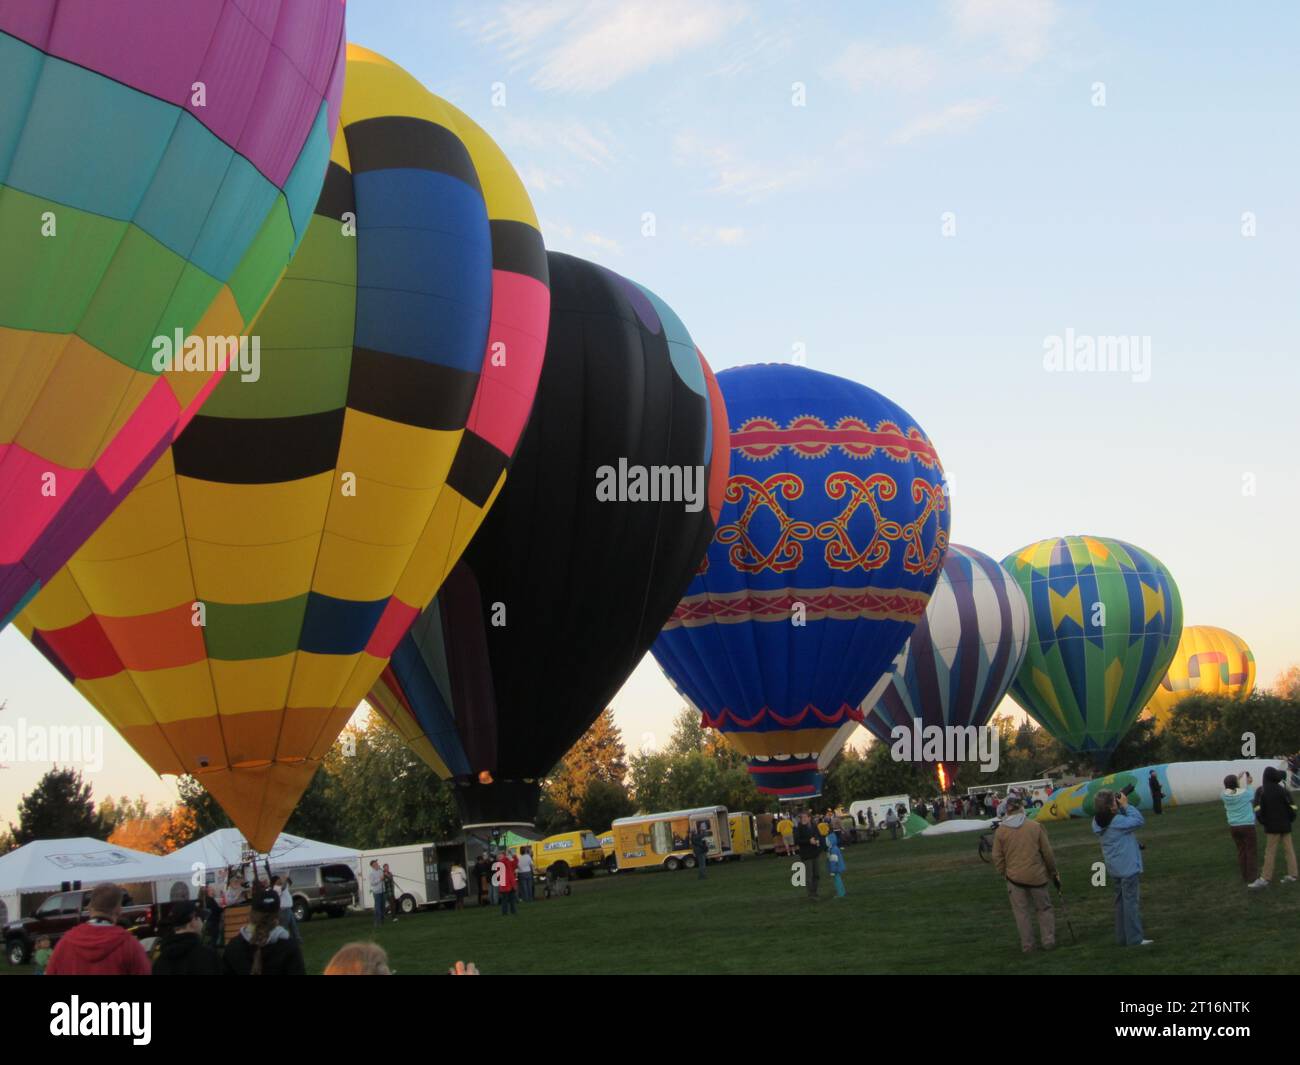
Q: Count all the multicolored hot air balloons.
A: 7